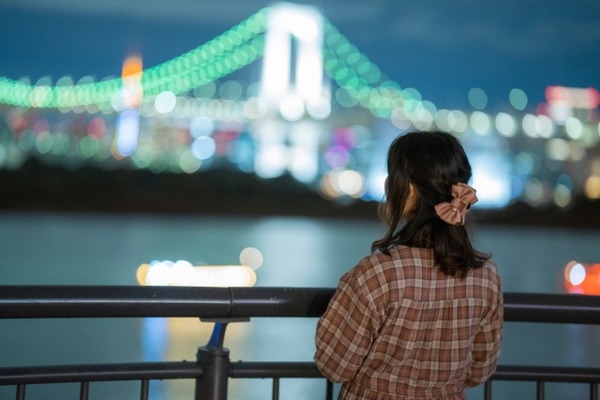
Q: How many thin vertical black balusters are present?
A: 8